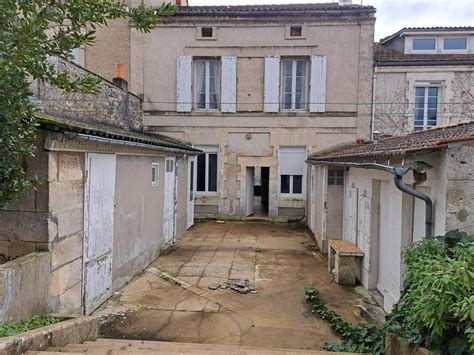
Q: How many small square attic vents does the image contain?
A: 2